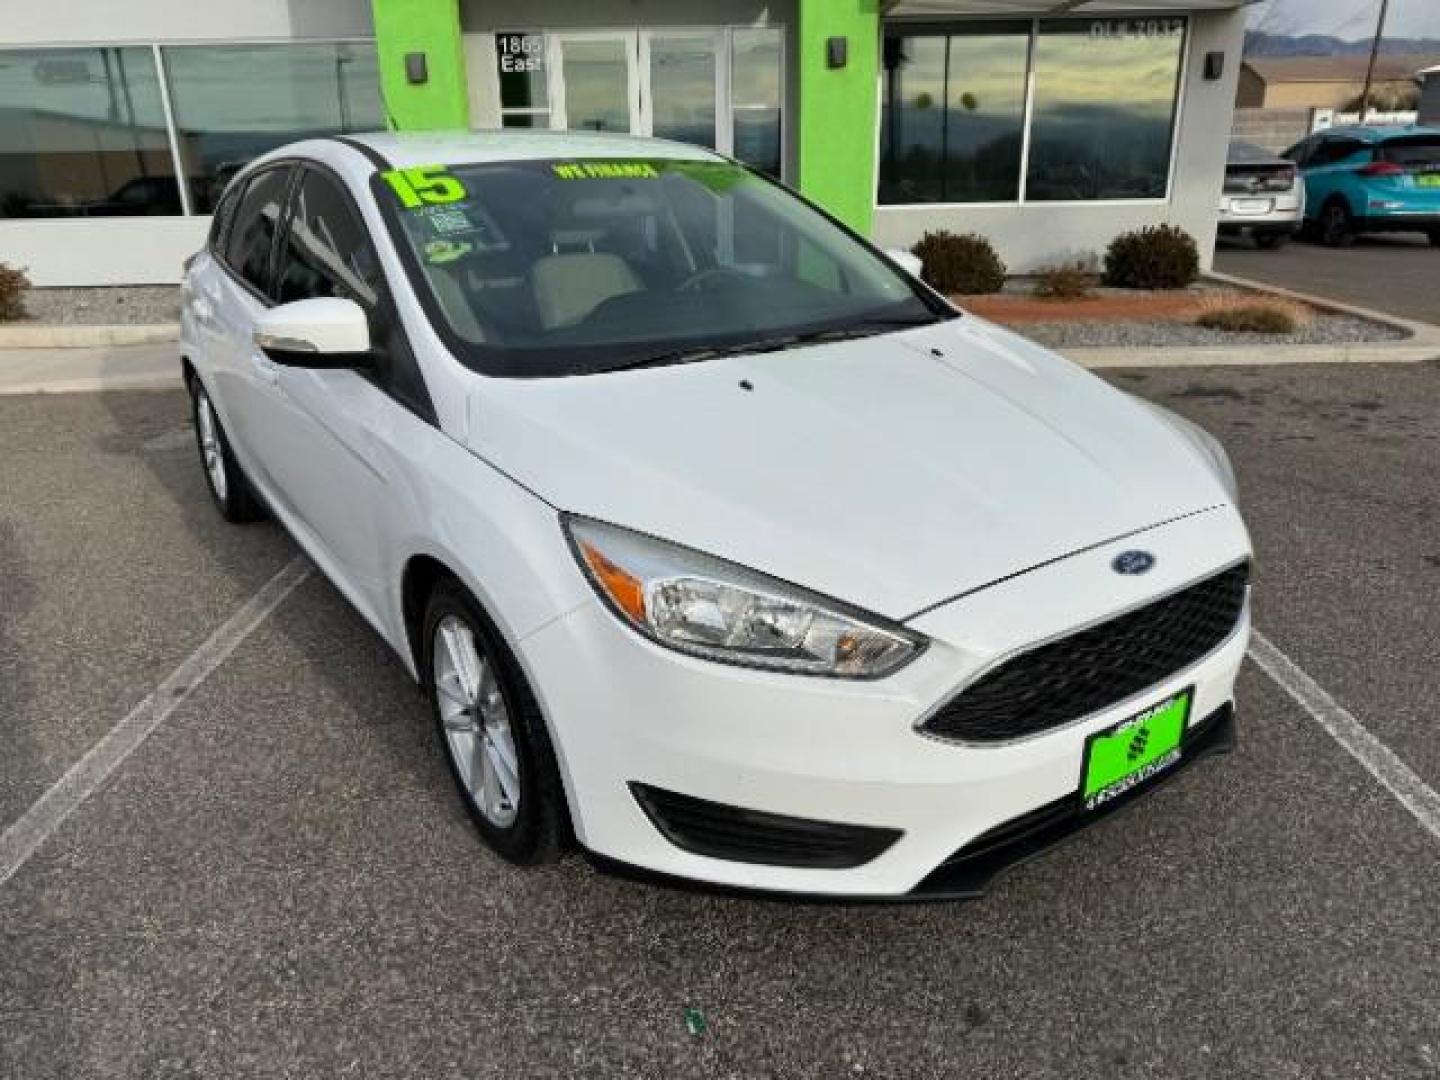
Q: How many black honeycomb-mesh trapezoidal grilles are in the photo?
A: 1